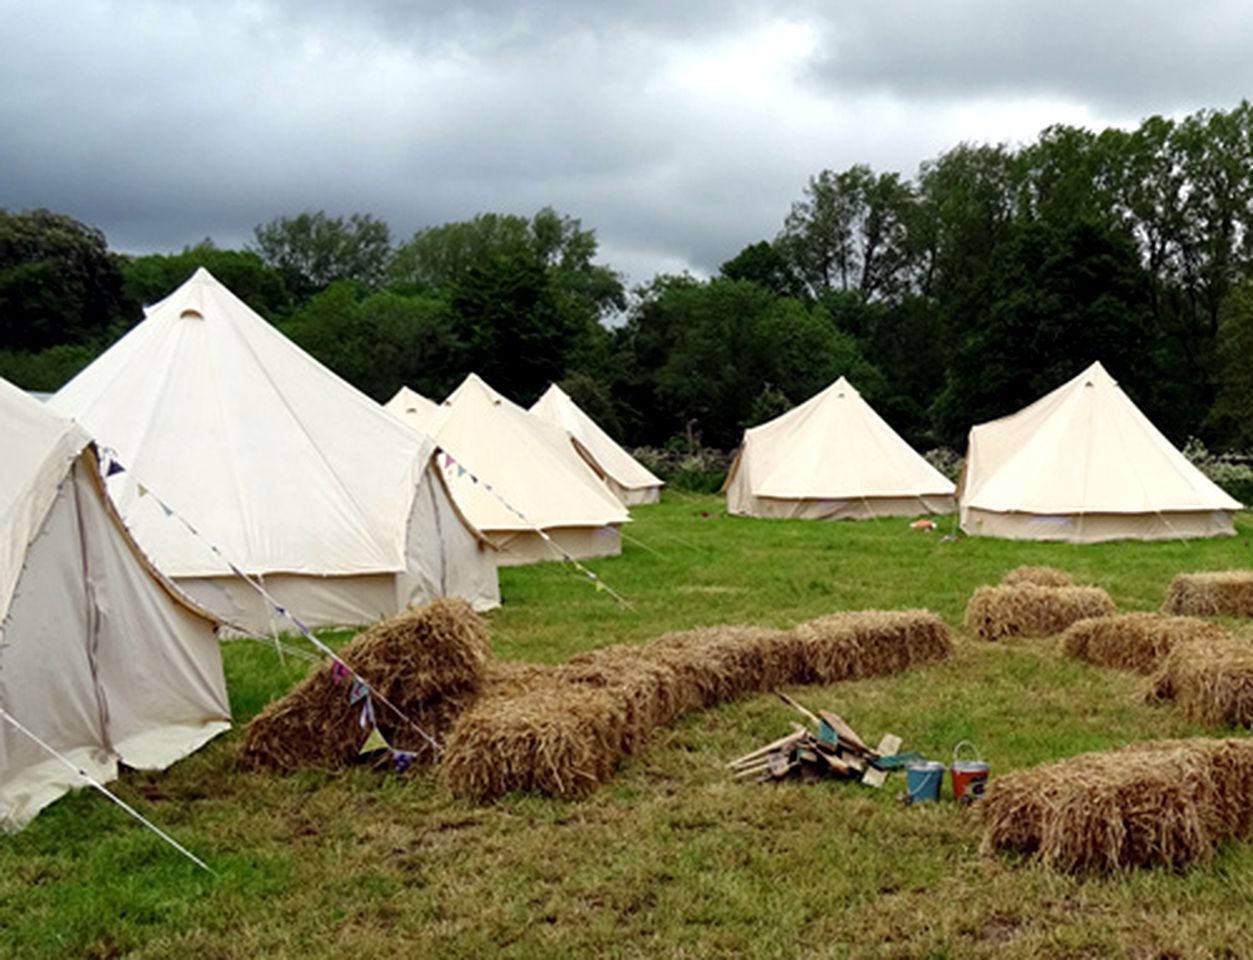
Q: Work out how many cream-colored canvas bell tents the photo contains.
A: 7